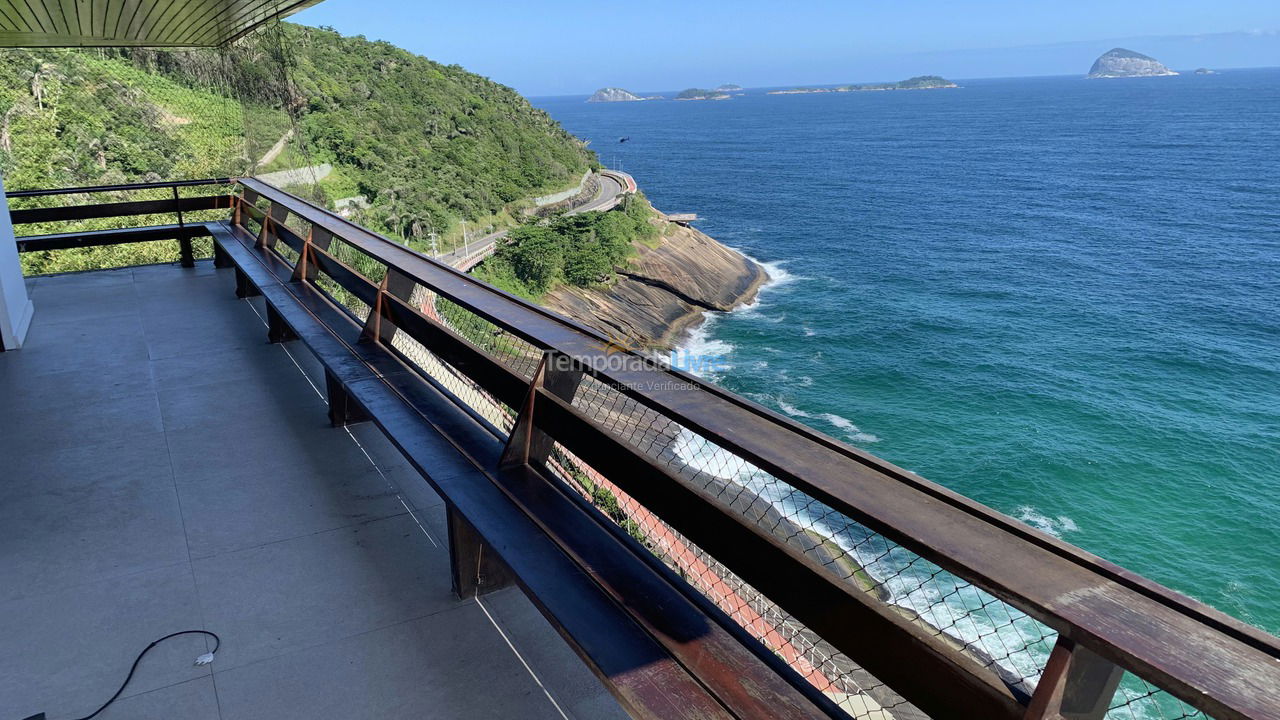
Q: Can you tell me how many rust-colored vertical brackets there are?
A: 6